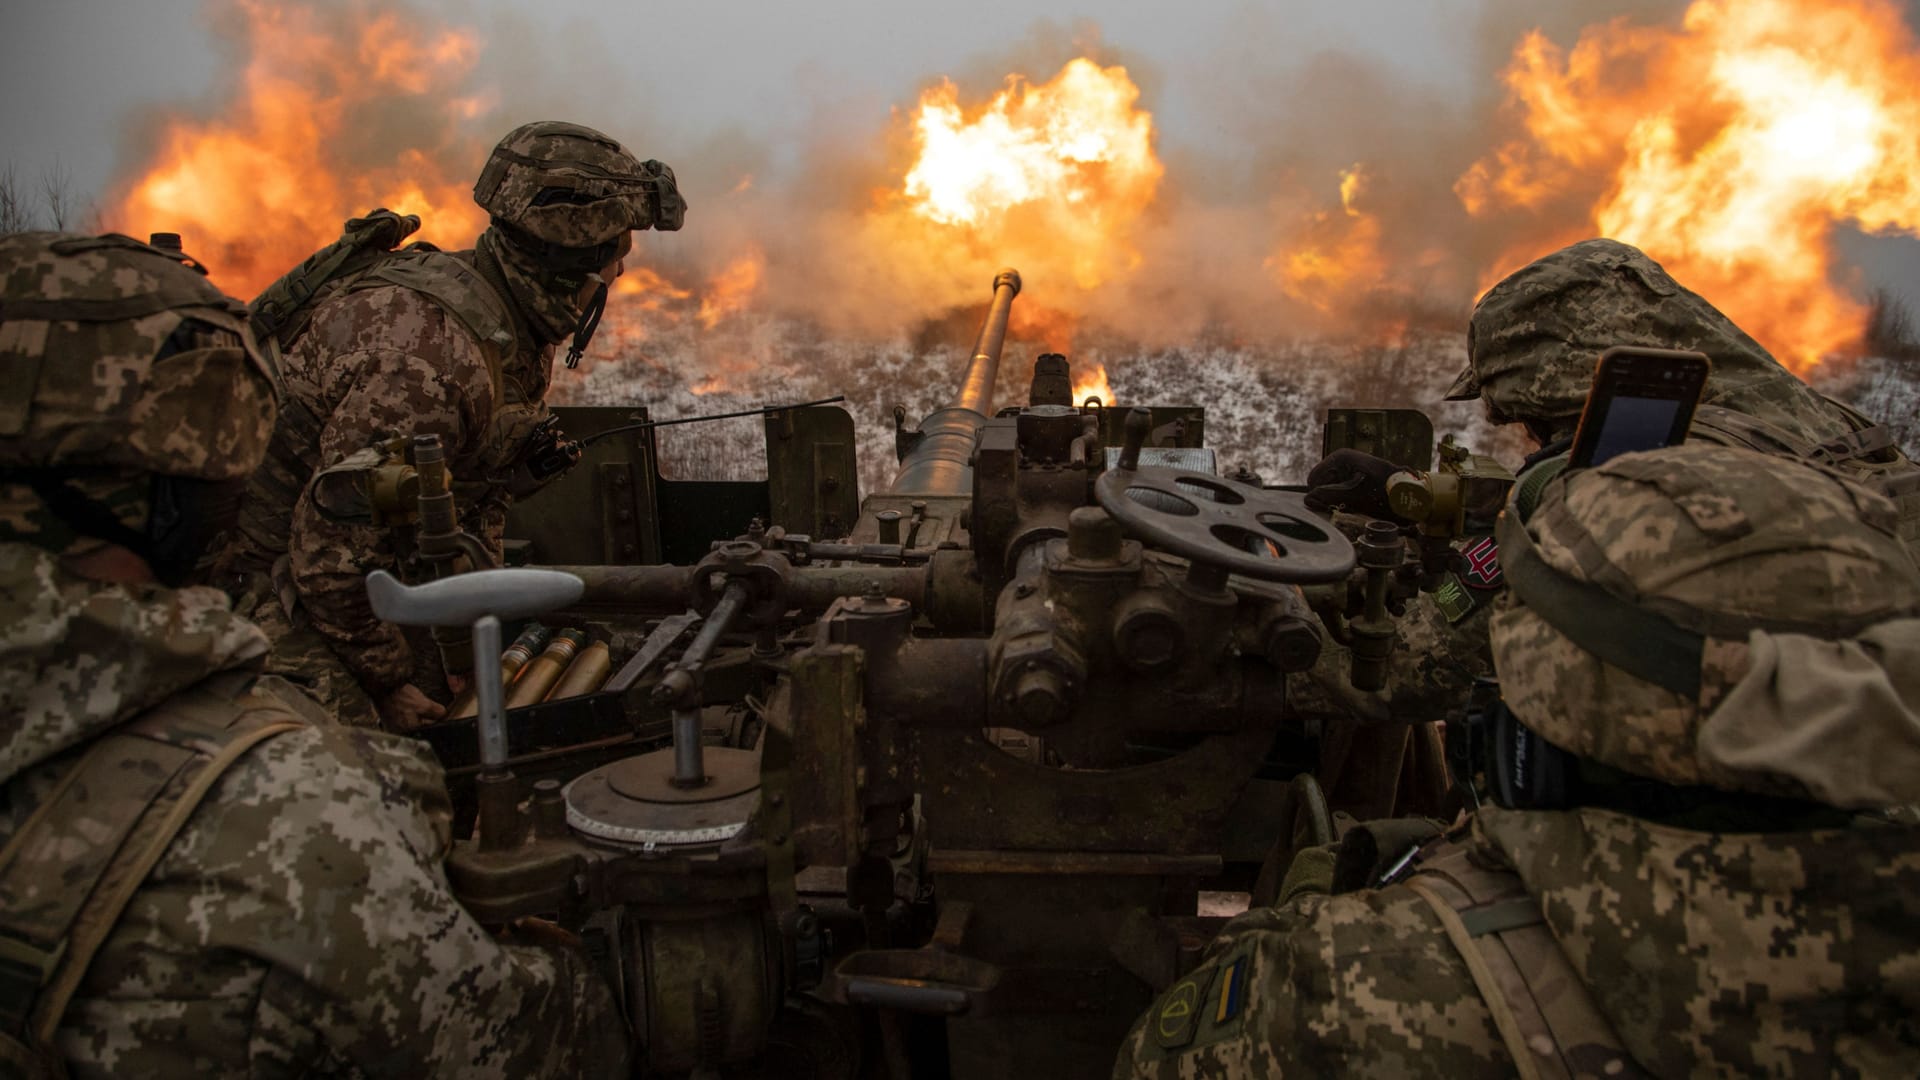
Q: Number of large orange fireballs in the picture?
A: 3